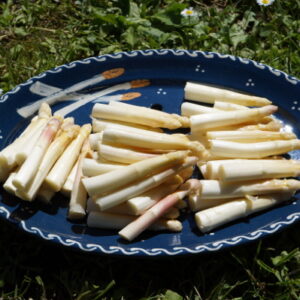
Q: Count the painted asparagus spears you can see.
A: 3